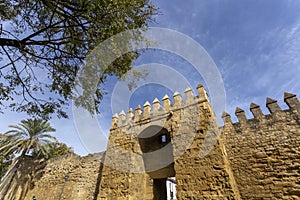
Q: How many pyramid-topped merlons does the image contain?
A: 15